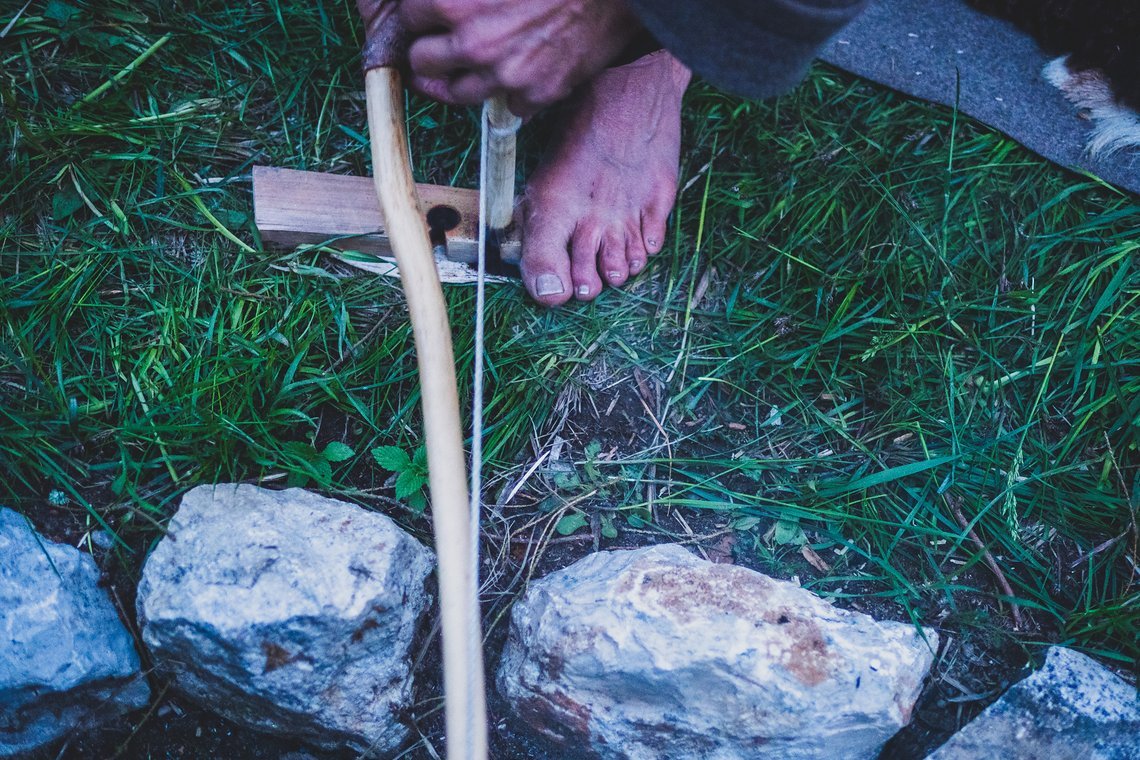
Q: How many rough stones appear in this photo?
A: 4